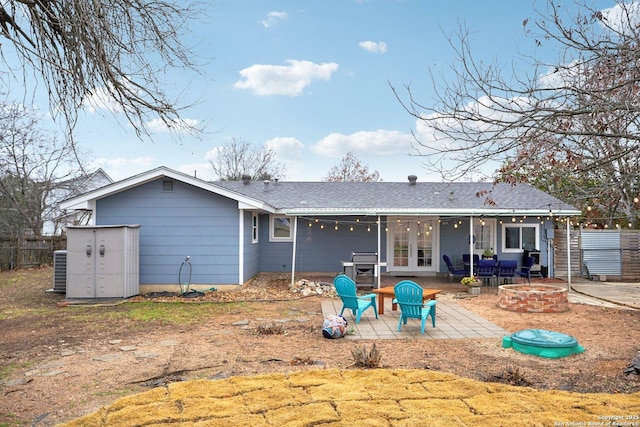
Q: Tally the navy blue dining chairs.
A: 6